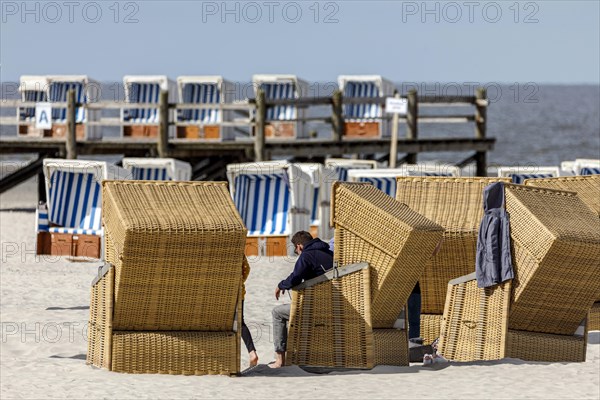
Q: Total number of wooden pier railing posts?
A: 6